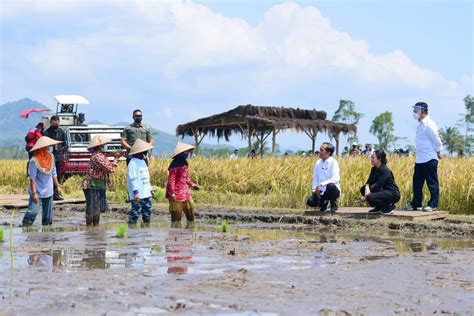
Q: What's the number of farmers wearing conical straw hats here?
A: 4